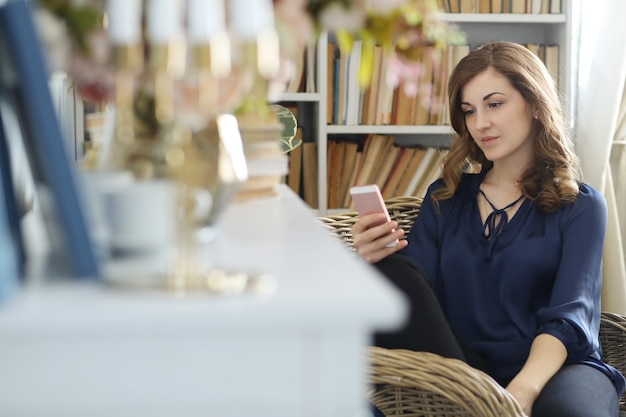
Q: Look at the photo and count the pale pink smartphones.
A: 1